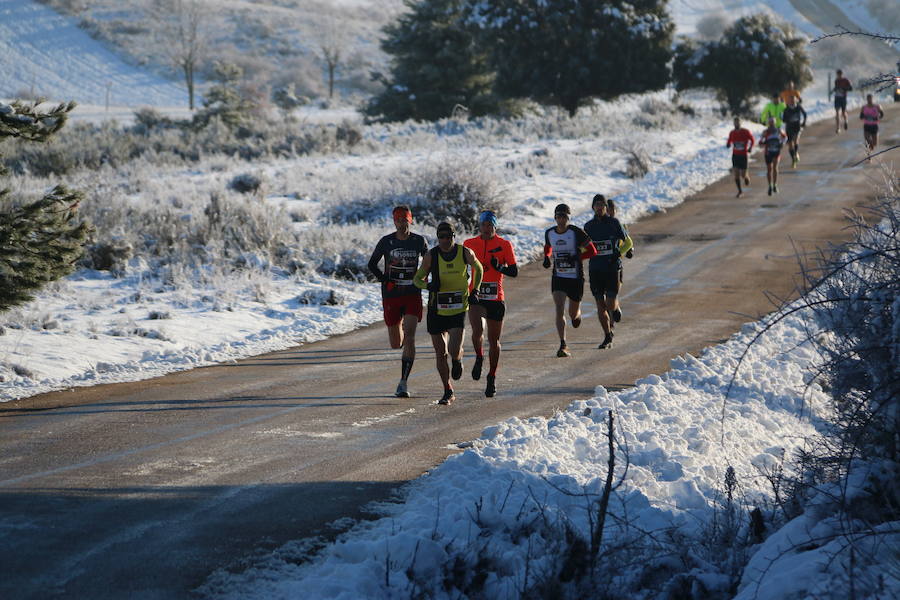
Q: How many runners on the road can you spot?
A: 13